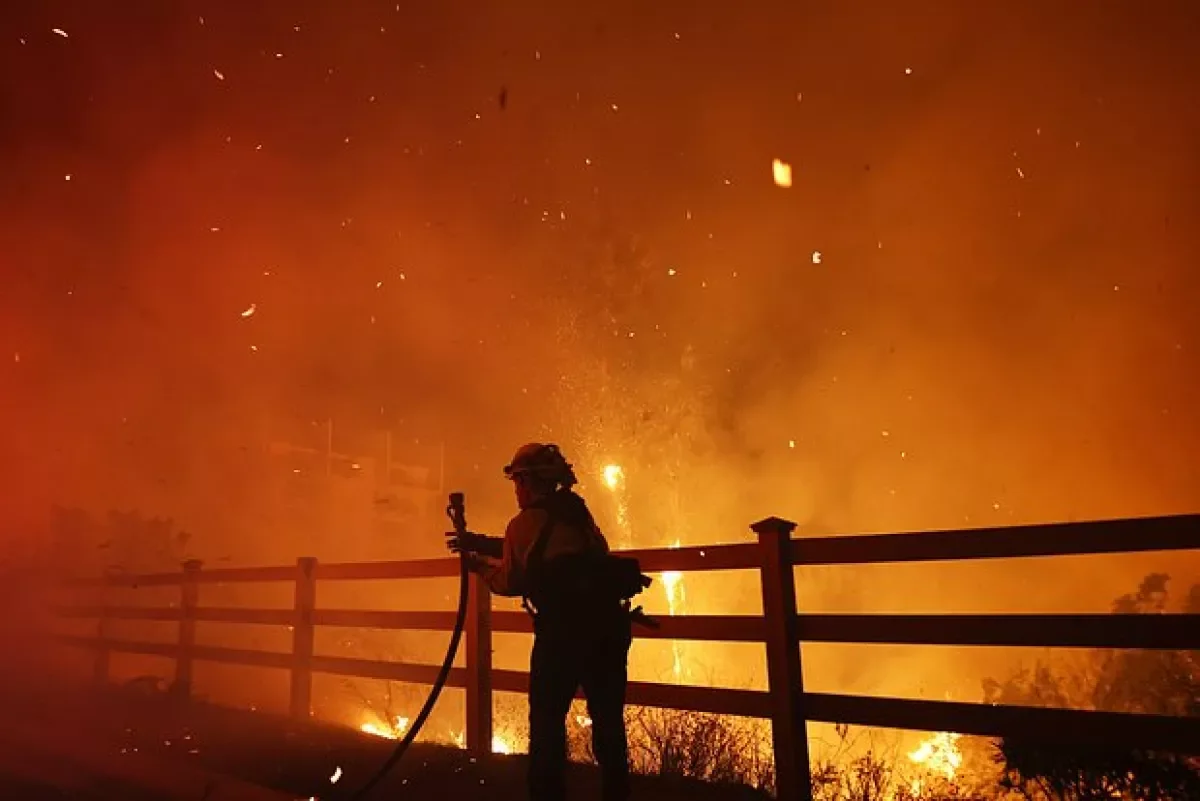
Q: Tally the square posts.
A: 5